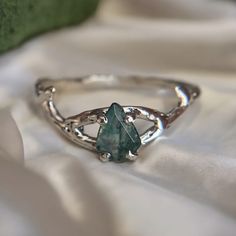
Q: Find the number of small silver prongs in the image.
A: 4